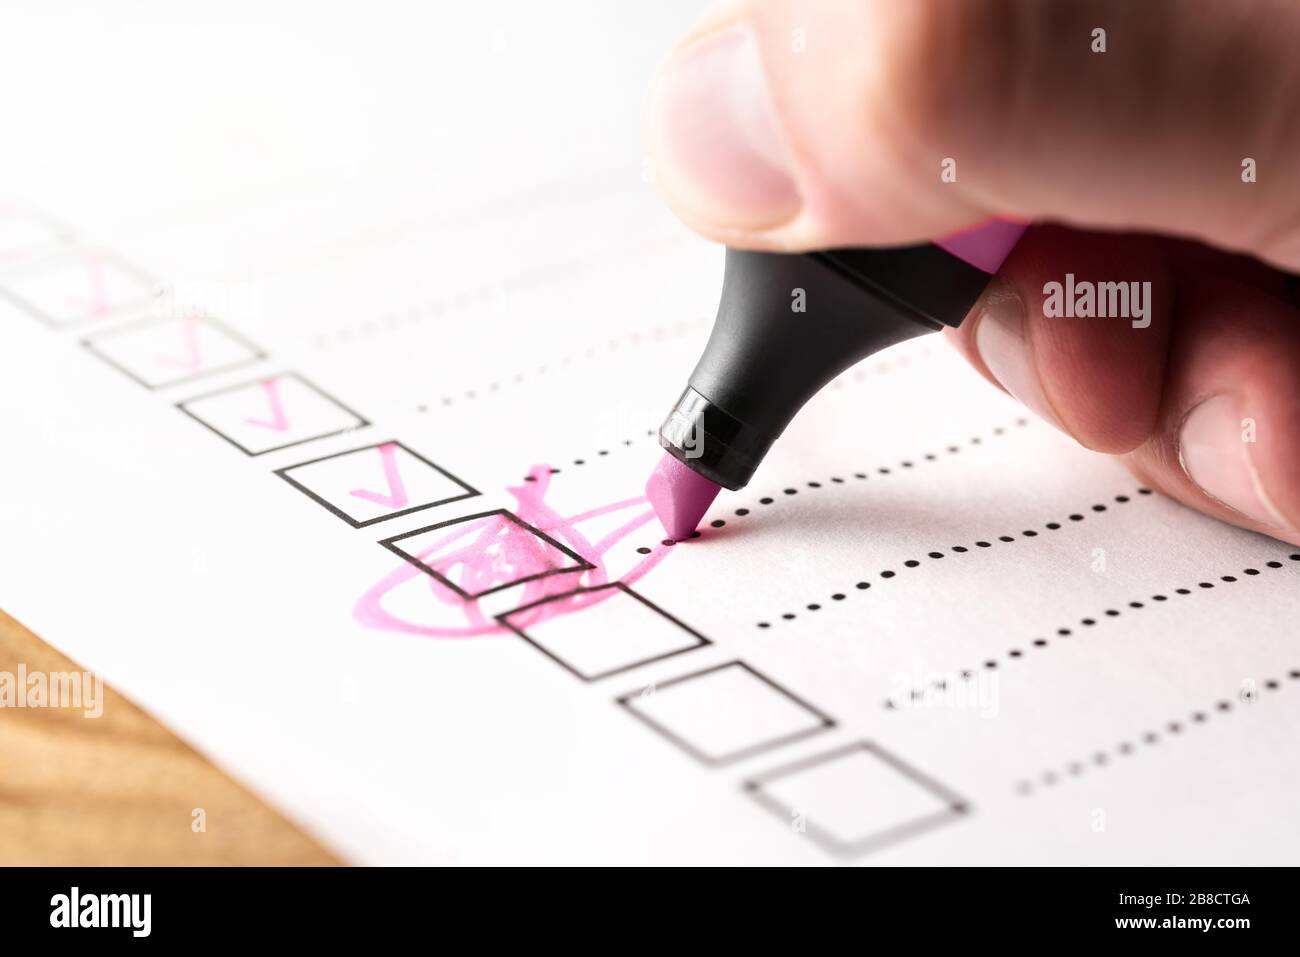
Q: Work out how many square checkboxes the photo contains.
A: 9